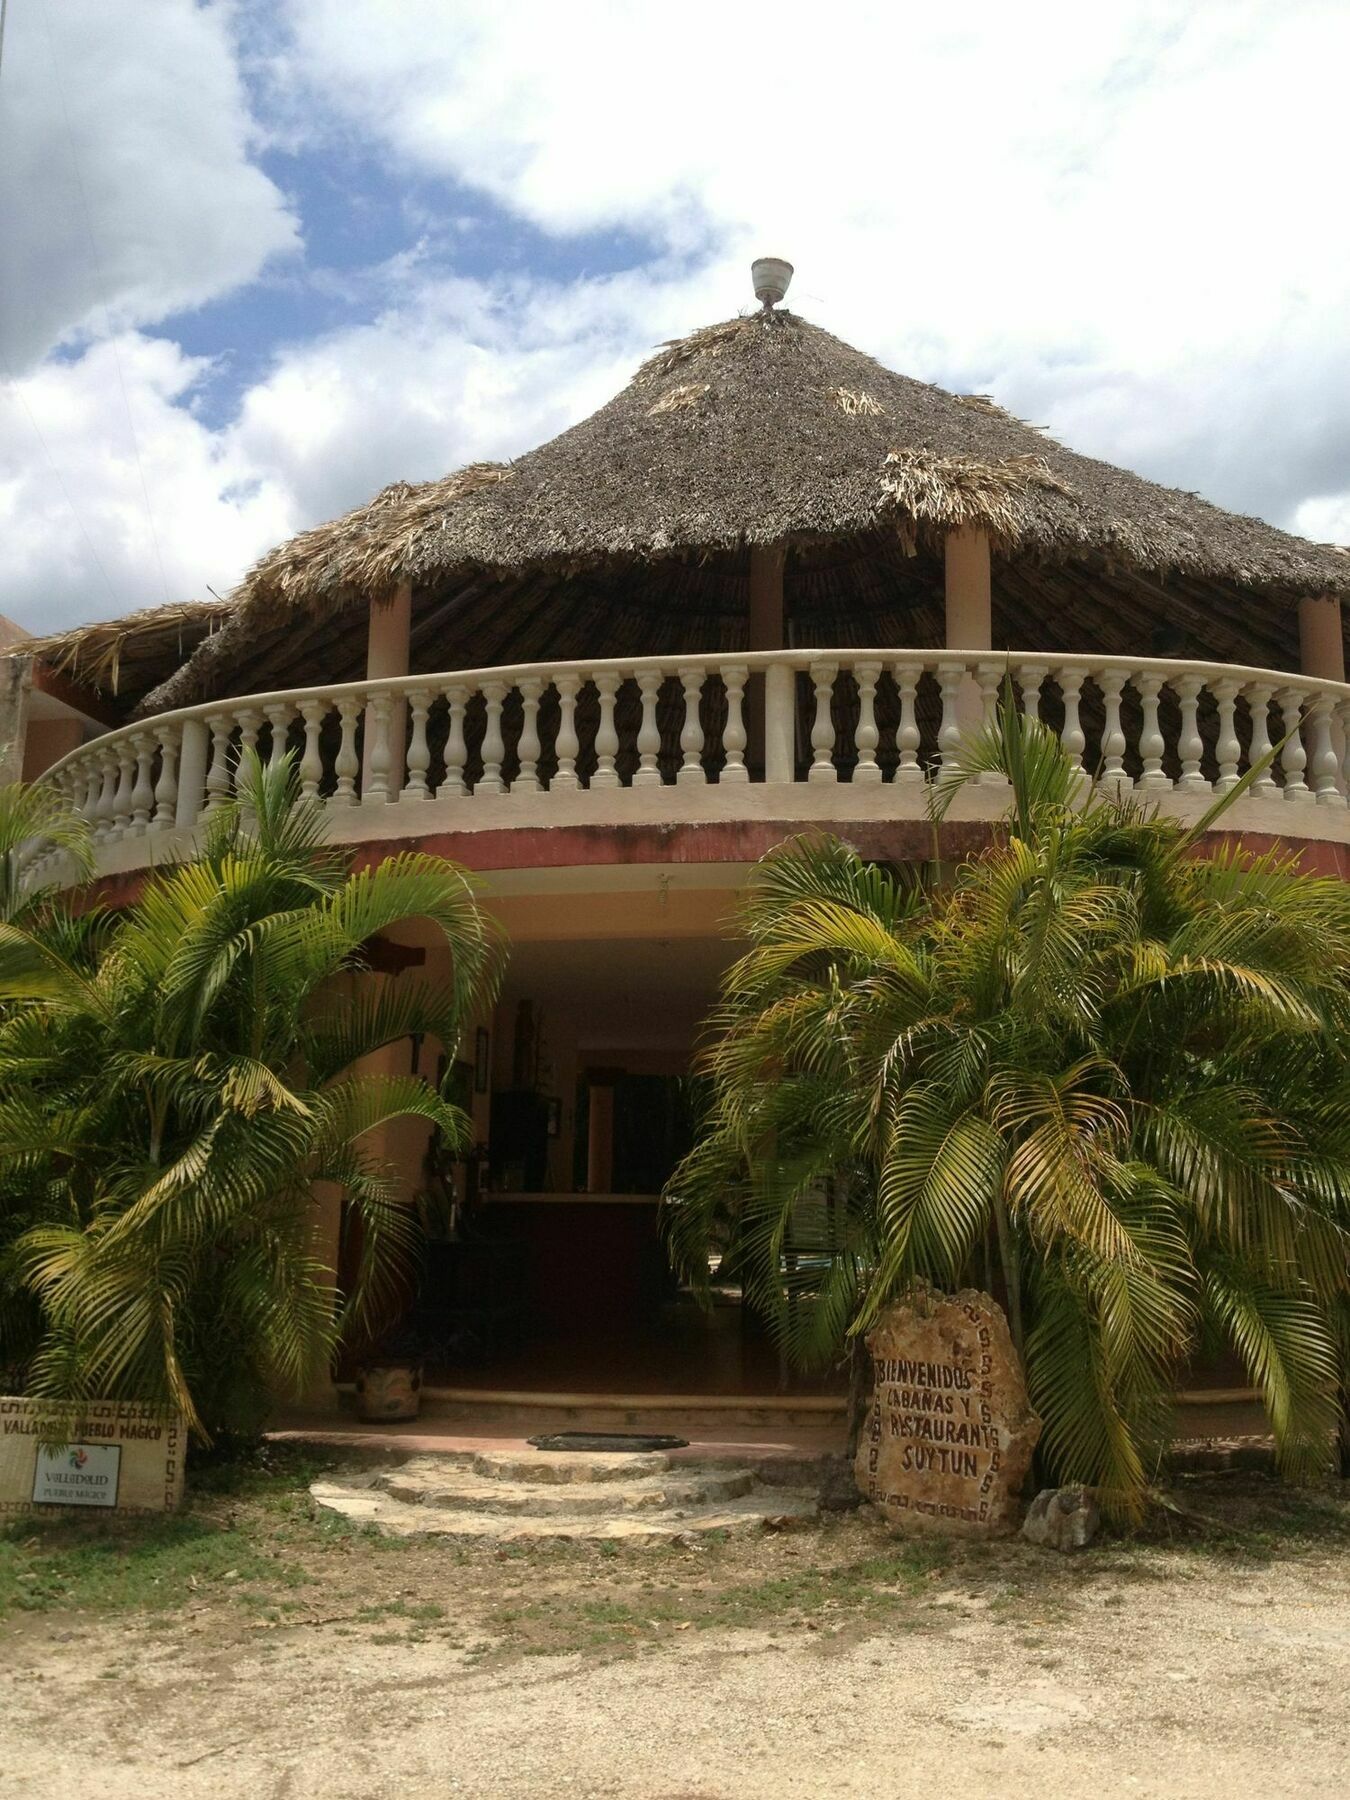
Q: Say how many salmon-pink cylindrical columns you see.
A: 4